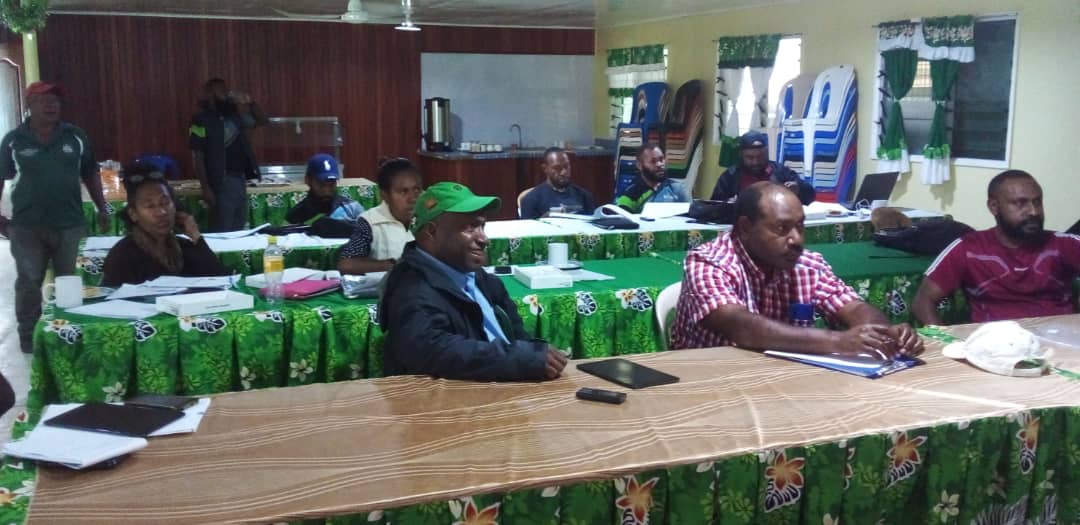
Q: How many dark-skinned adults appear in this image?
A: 11